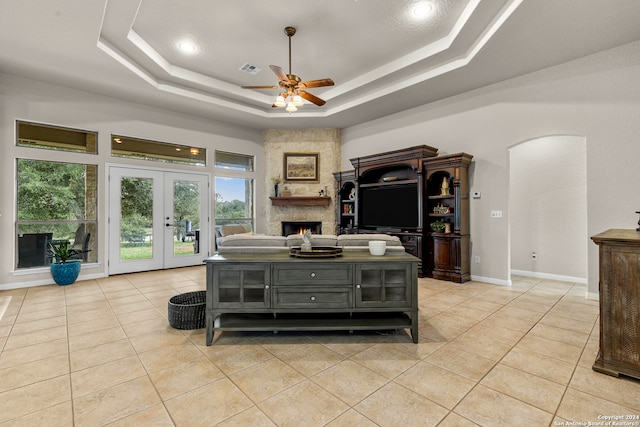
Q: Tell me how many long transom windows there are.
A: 3